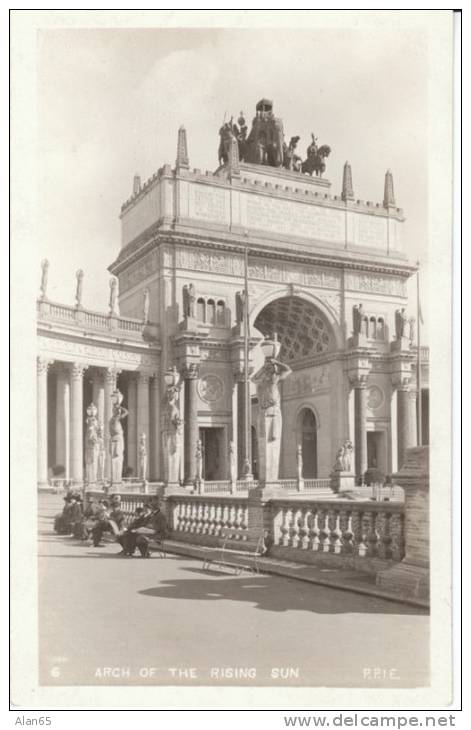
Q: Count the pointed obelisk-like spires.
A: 5